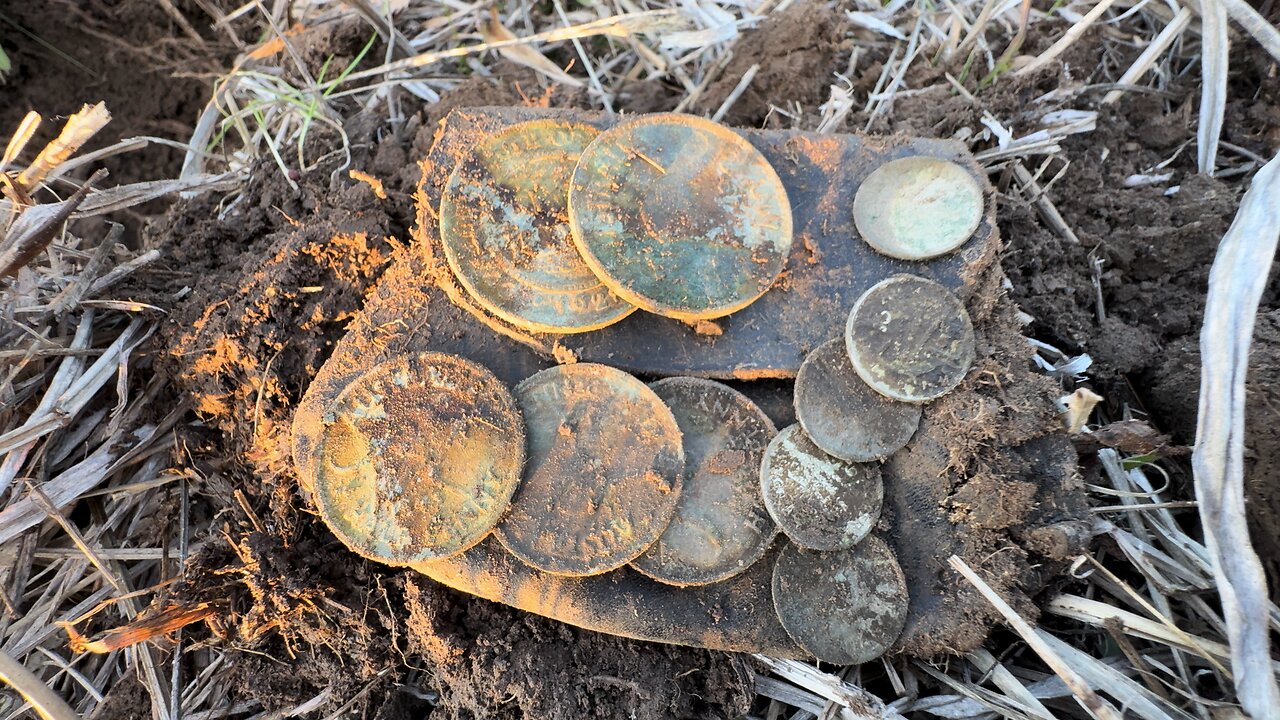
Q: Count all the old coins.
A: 10